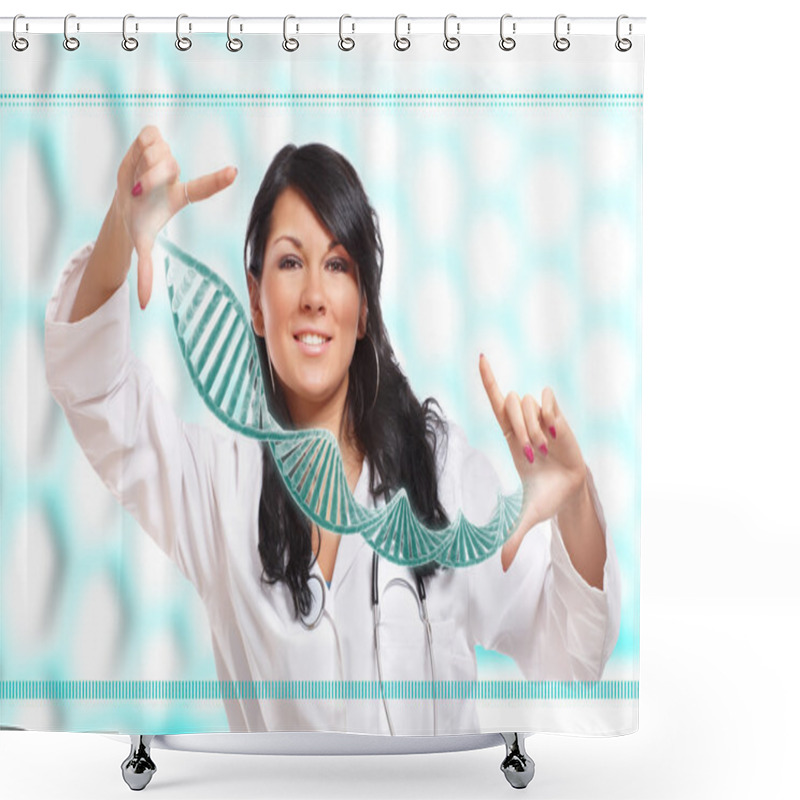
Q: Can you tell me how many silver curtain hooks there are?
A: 12